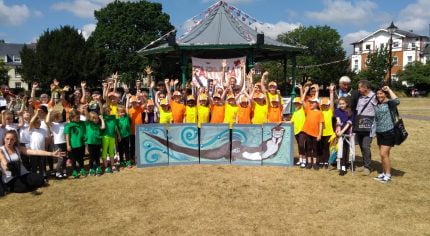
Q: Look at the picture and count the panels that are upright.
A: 5